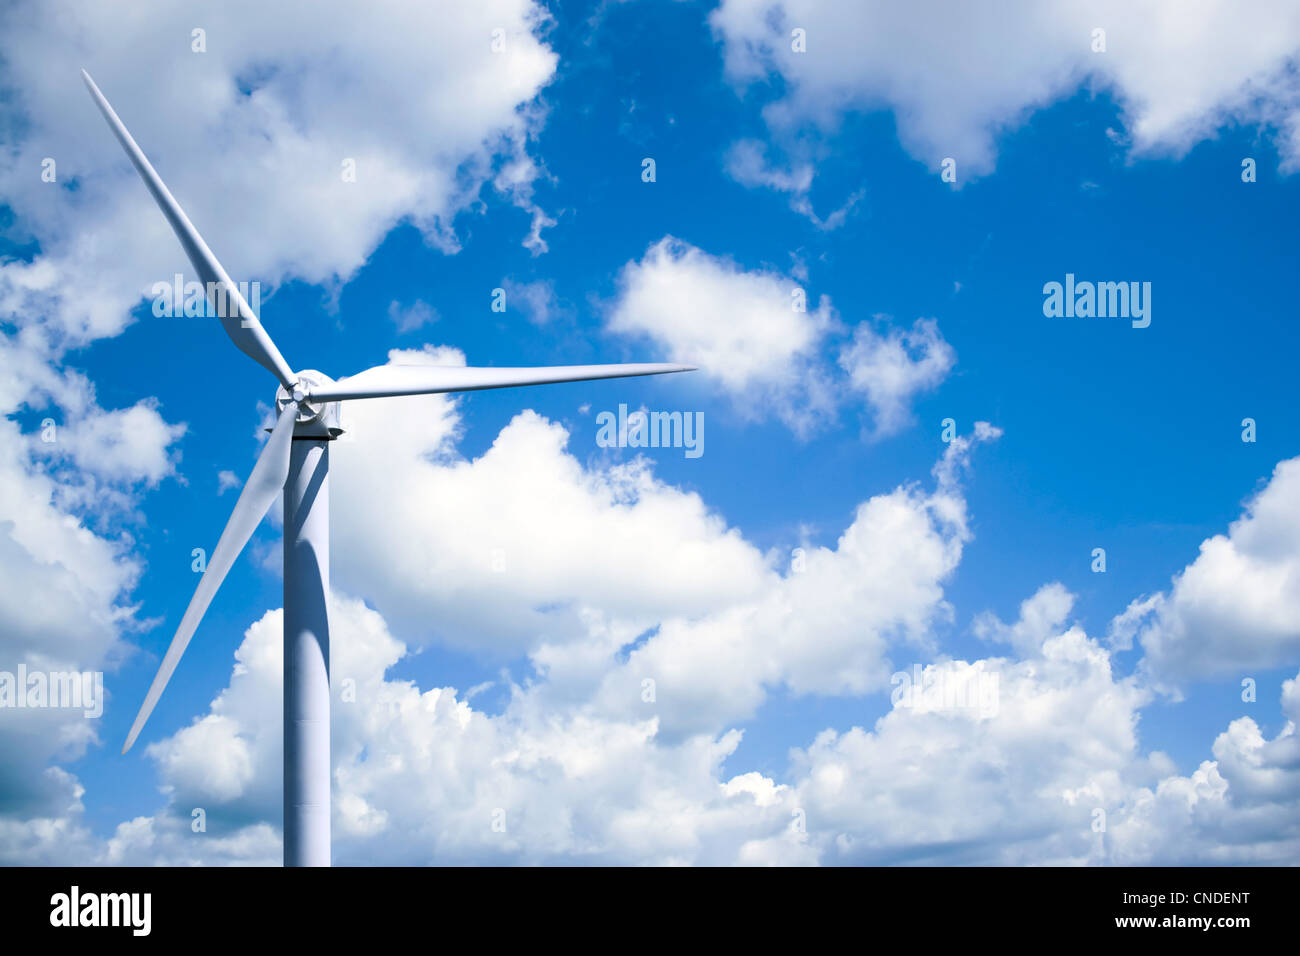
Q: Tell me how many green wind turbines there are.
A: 0